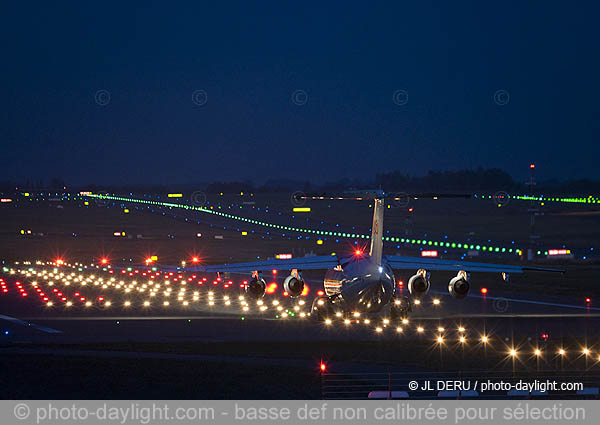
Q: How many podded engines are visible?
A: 4